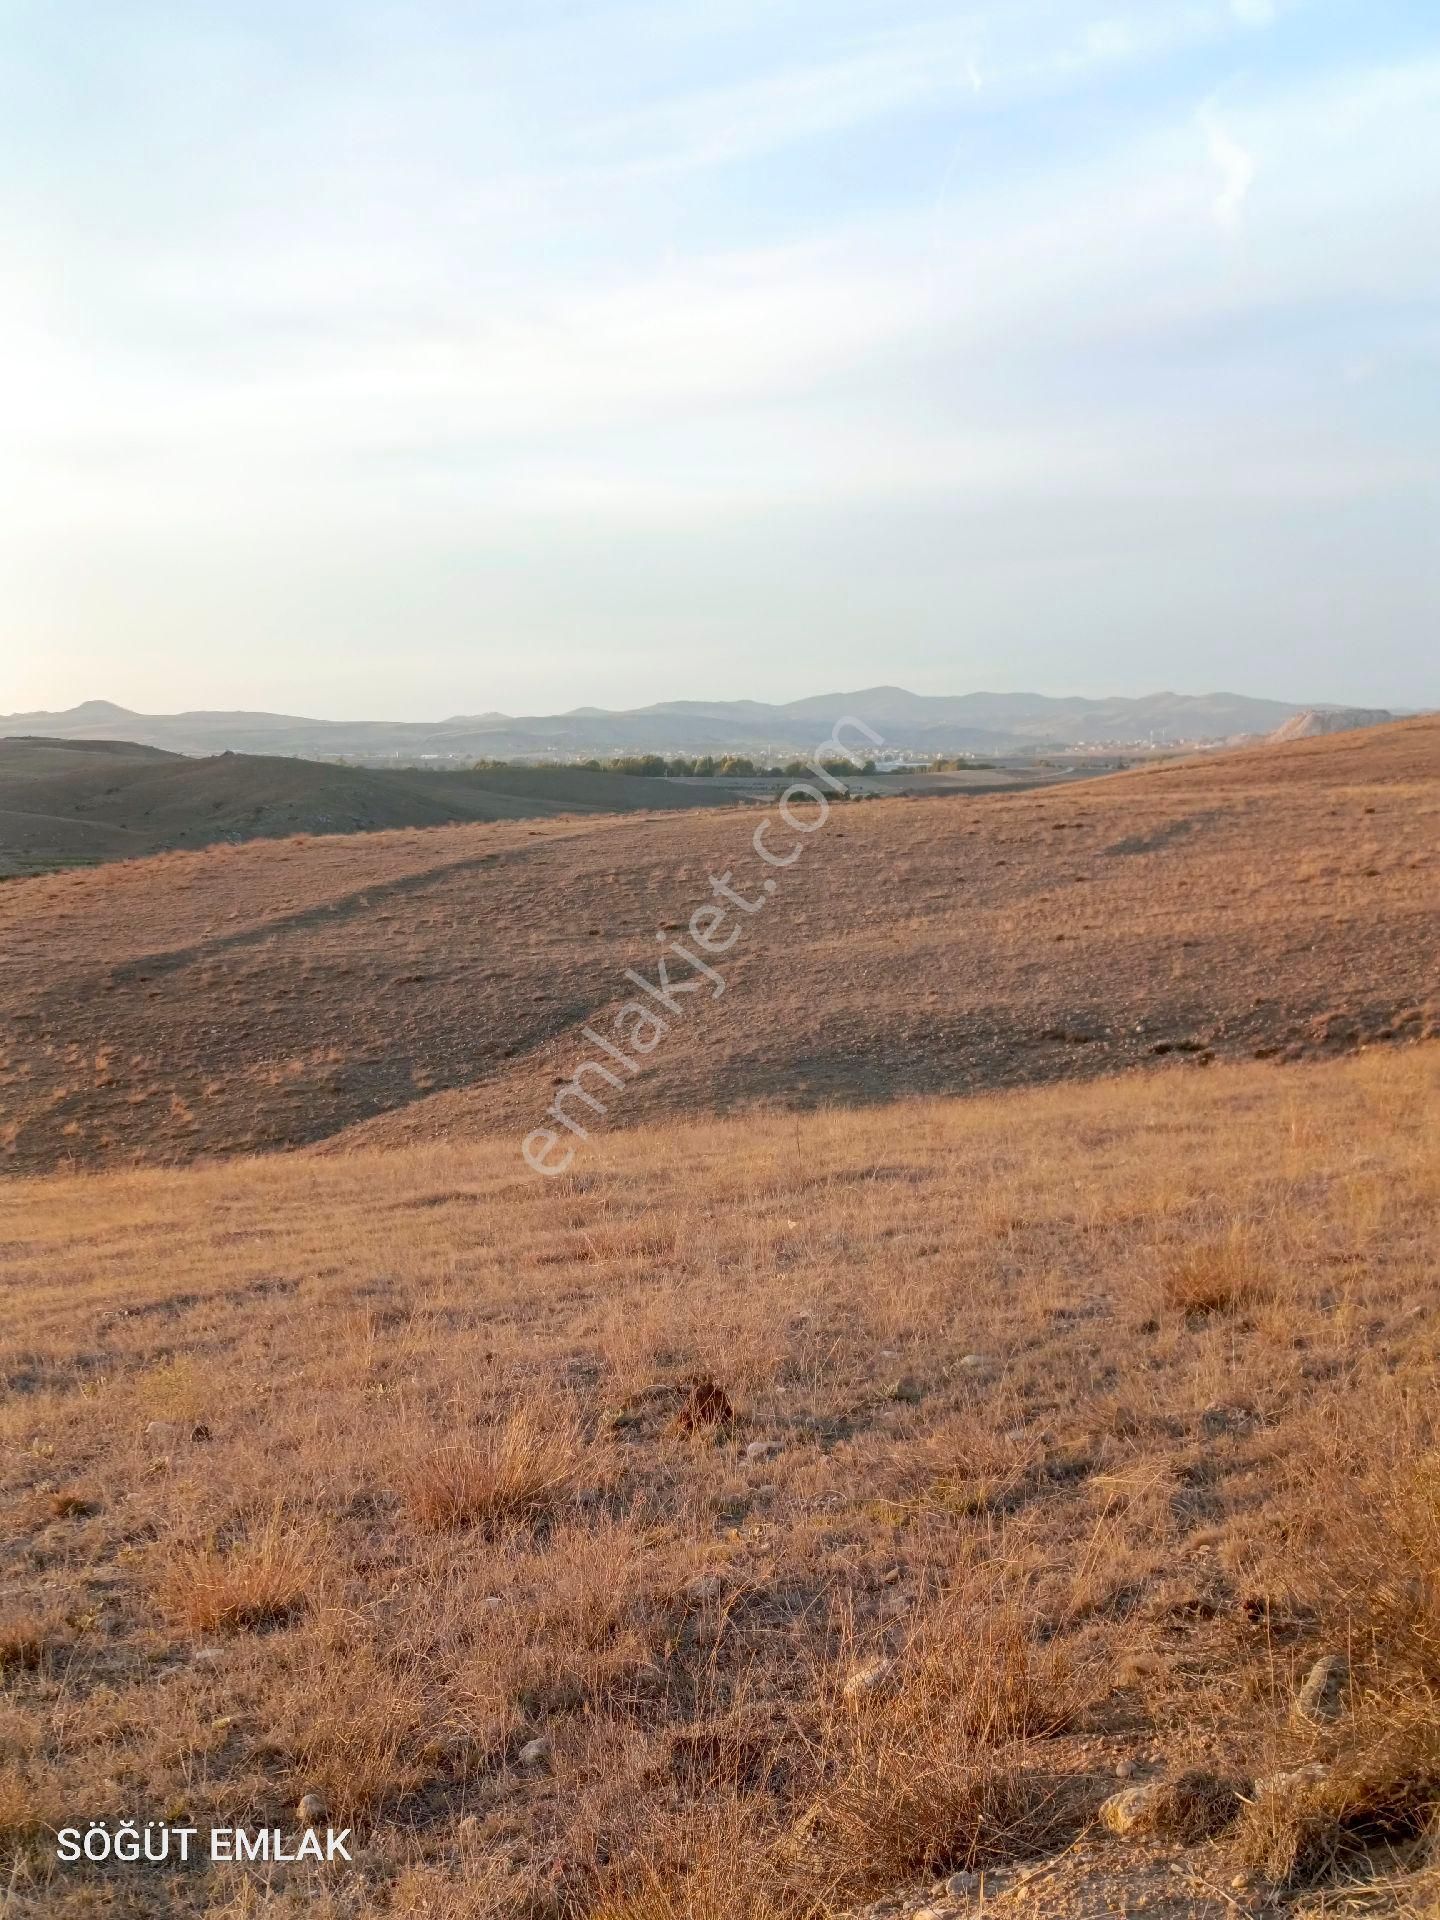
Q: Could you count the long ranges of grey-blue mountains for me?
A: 1